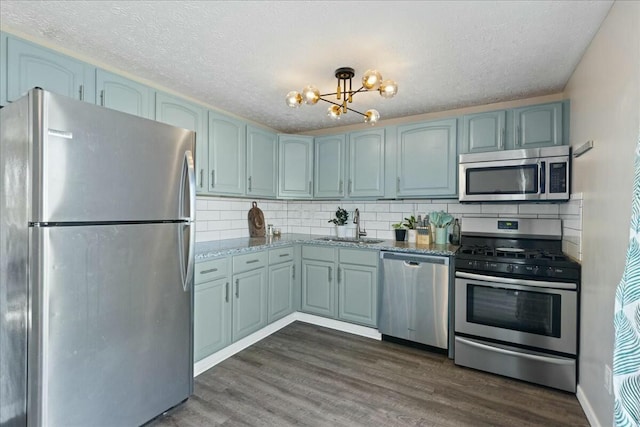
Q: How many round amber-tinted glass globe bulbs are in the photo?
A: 6